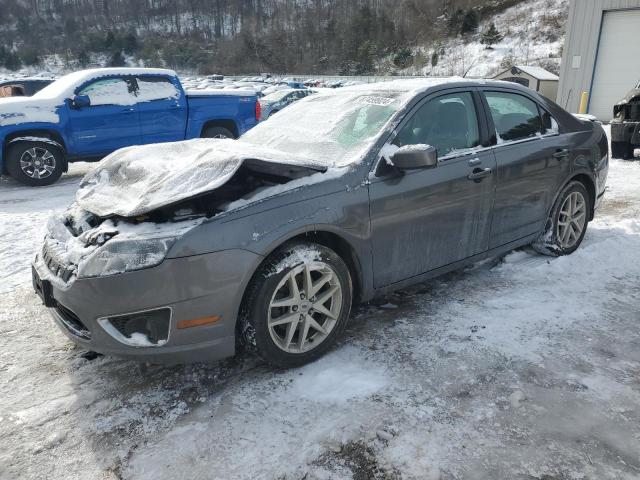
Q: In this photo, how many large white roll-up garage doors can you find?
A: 1